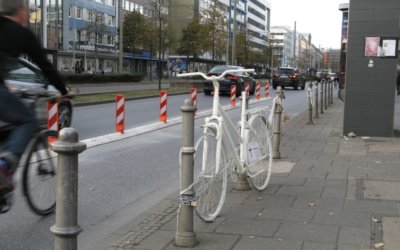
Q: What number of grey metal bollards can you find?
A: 10